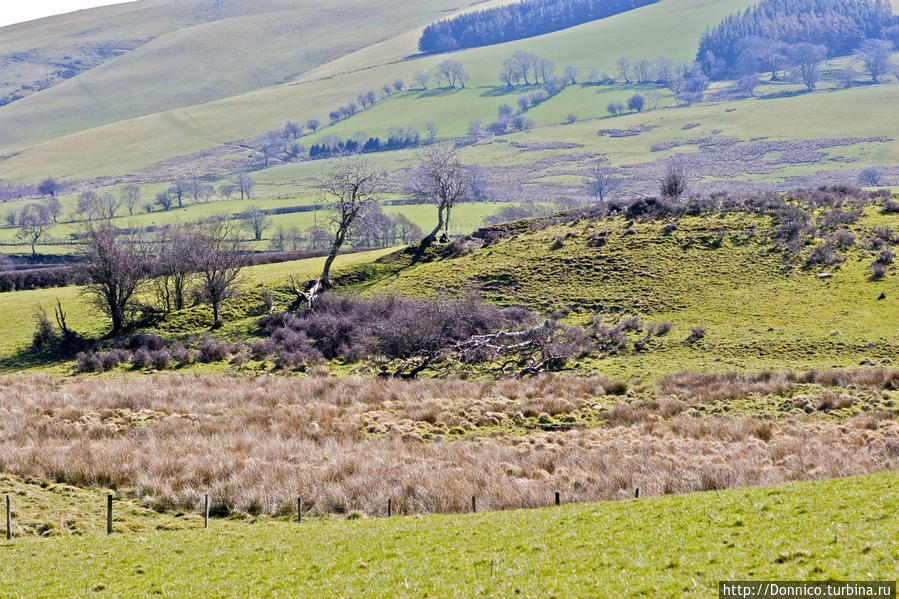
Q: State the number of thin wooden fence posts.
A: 8